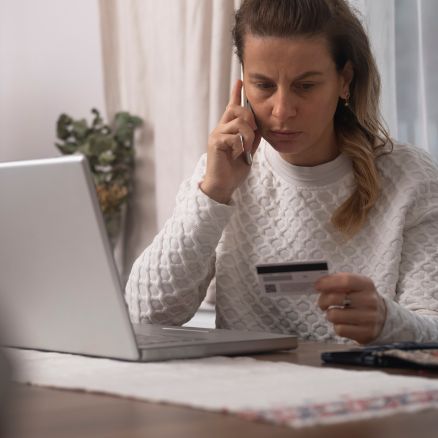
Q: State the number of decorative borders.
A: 1